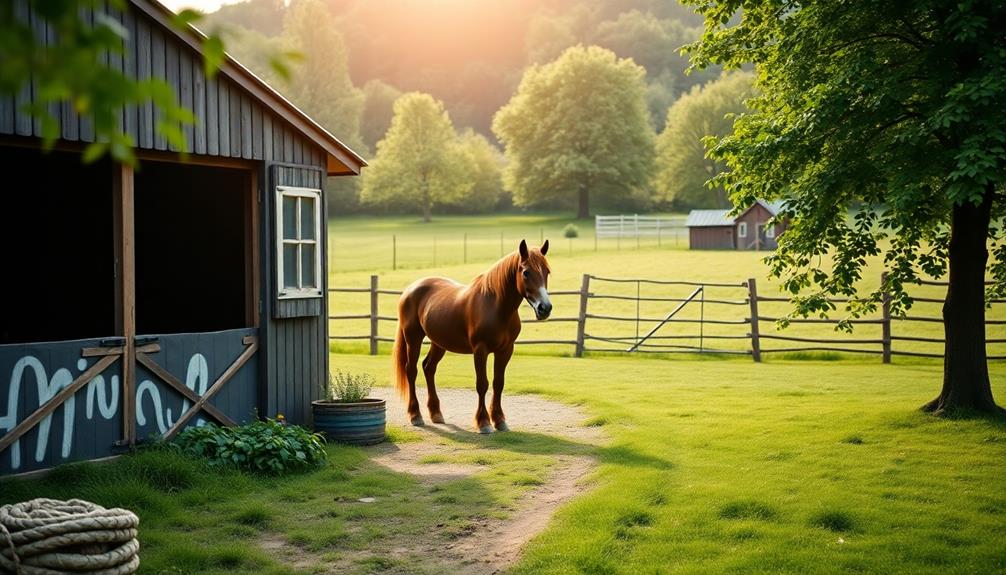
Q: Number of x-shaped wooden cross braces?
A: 1